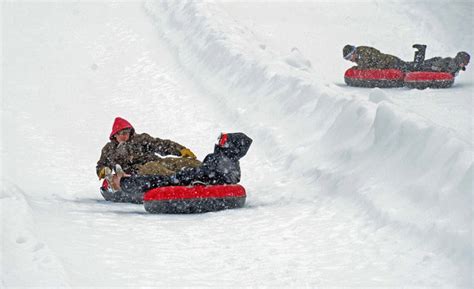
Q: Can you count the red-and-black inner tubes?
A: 4